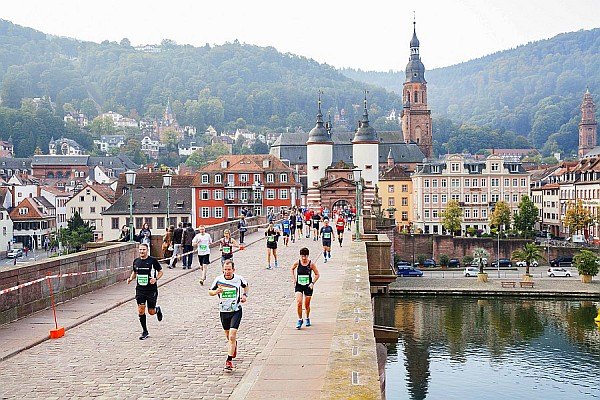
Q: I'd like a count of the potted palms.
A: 2